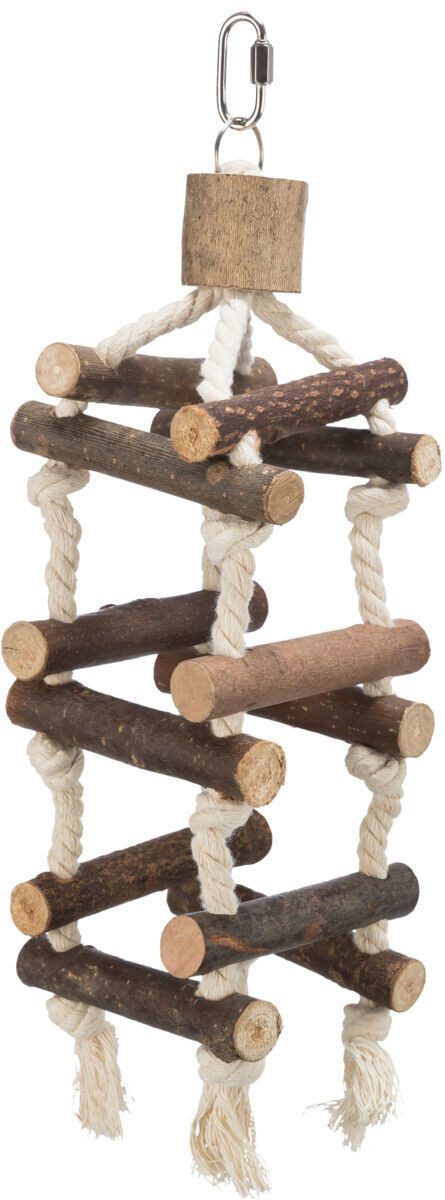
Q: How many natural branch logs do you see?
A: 12